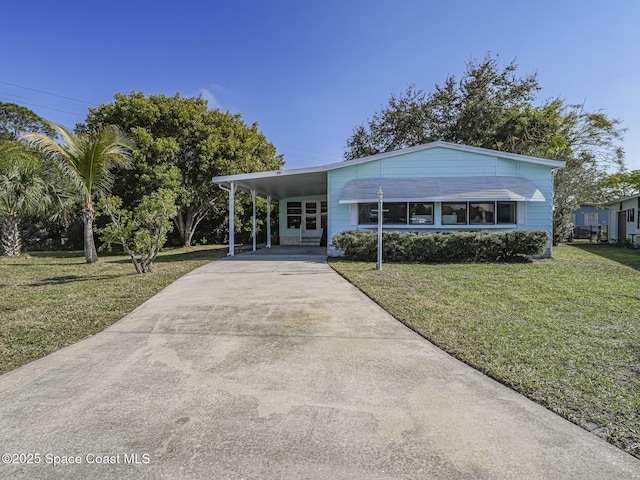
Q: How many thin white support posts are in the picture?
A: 3